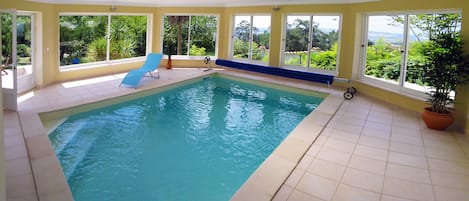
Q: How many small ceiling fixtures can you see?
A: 2